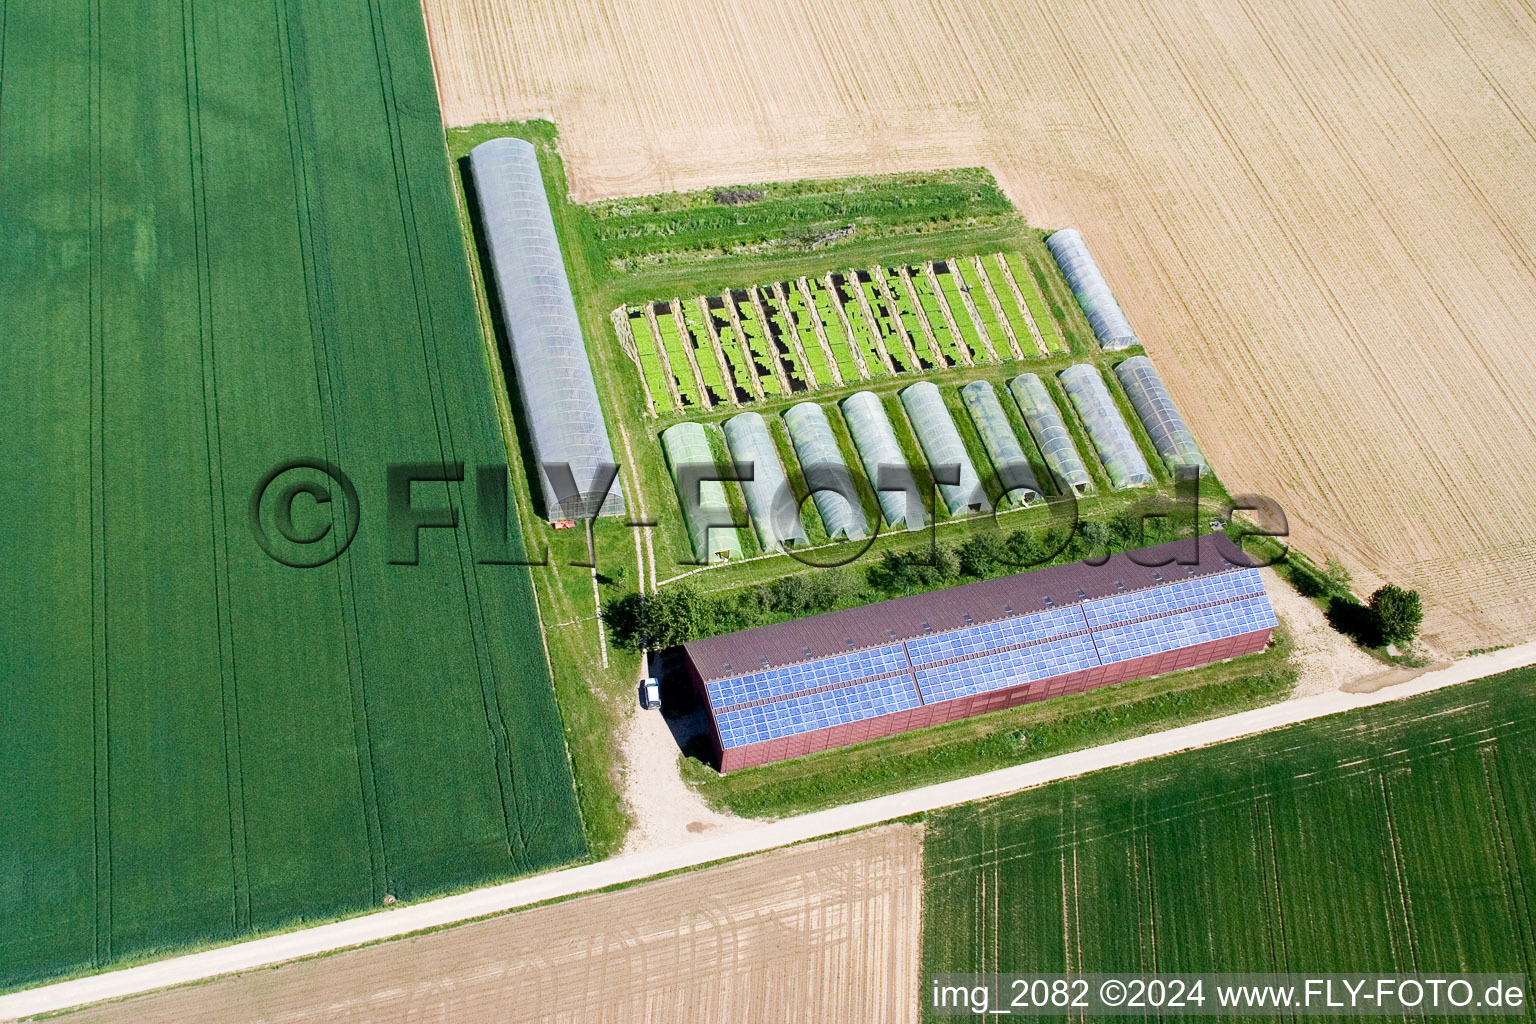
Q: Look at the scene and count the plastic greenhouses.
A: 11